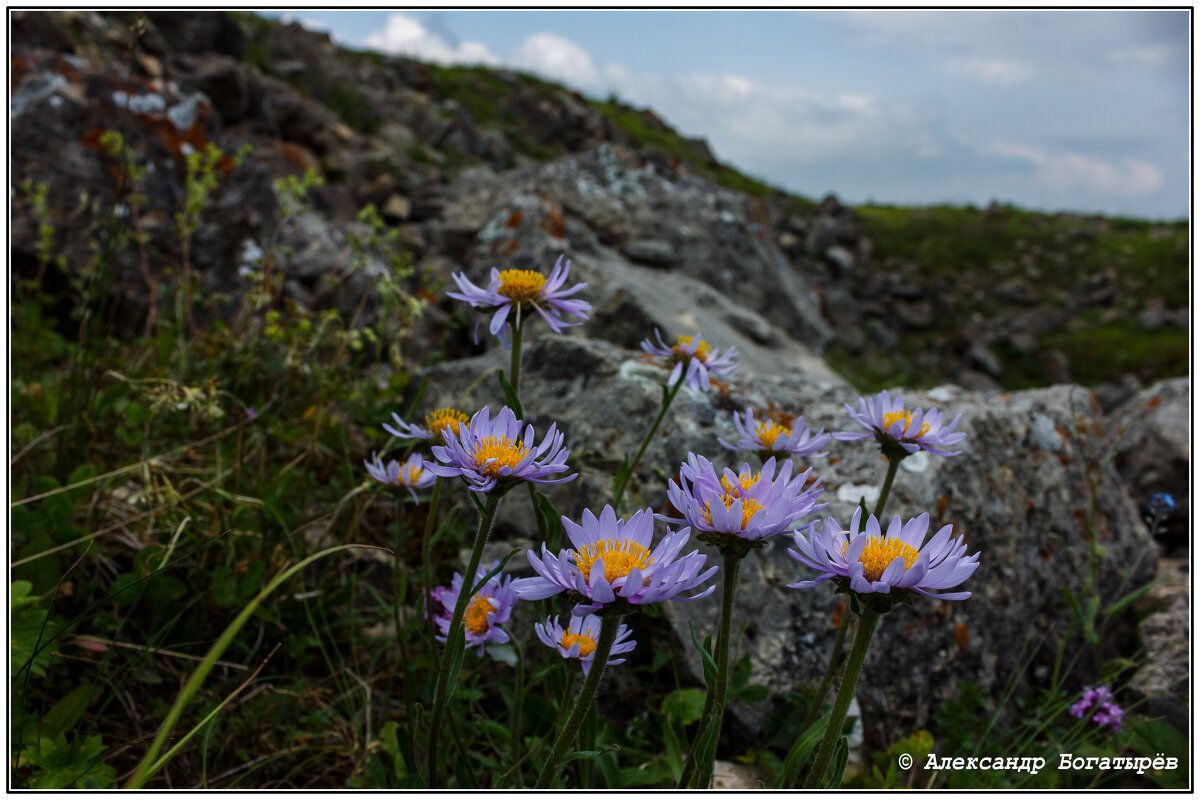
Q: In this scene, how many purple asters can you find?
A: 12